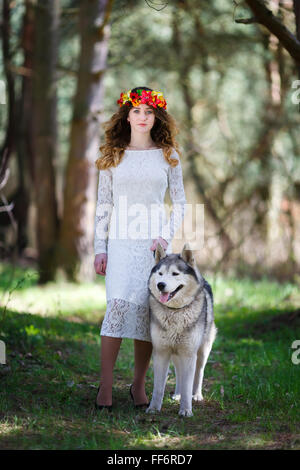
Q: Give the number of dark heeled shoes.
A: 2